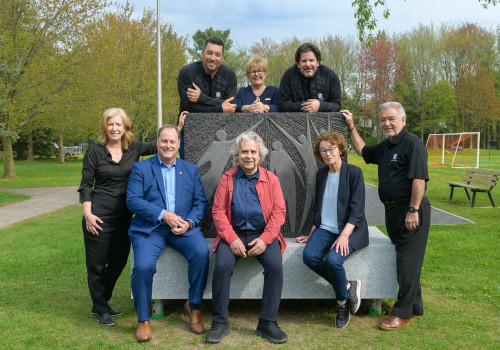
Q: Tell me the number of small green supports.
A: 2